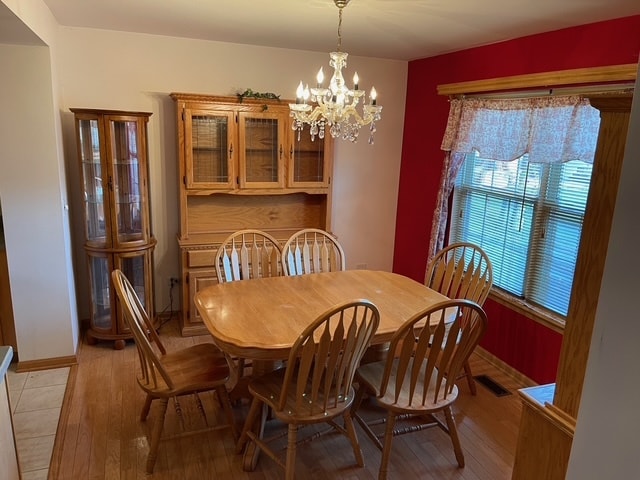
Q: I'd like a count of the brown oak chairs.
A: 6